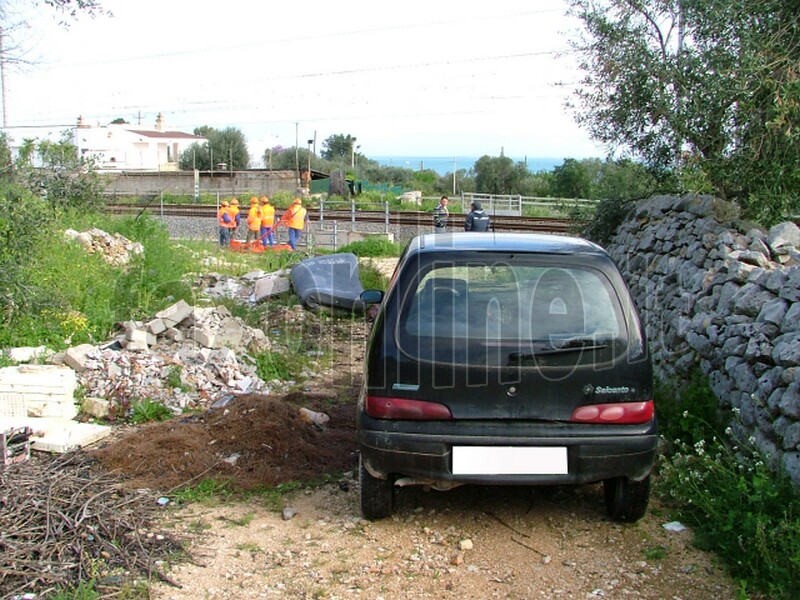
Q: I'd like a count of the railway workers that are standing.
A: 5